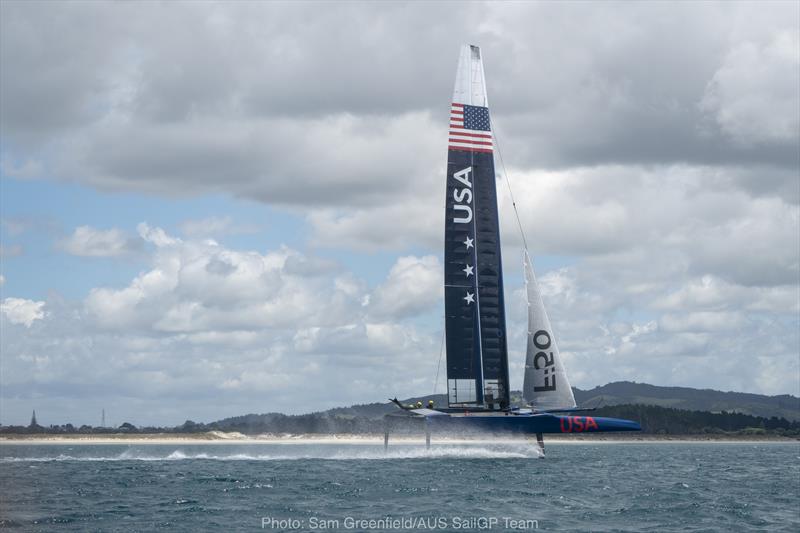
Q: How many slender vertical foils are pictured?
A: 3